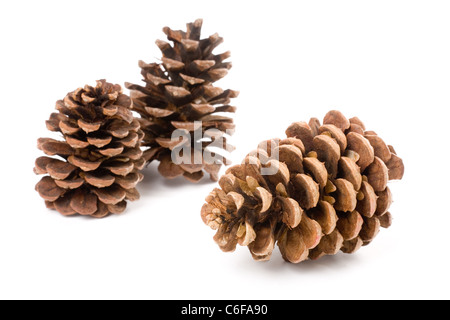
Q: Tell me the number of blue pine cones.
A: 0